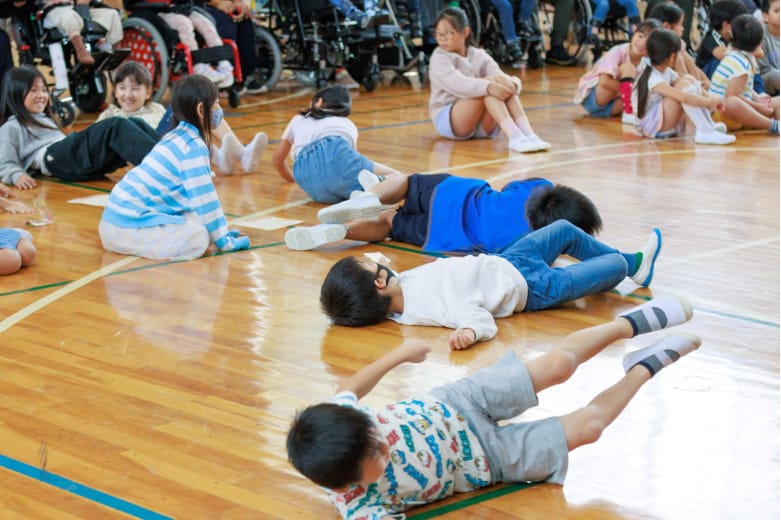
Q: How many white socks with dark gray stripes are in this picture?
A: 2